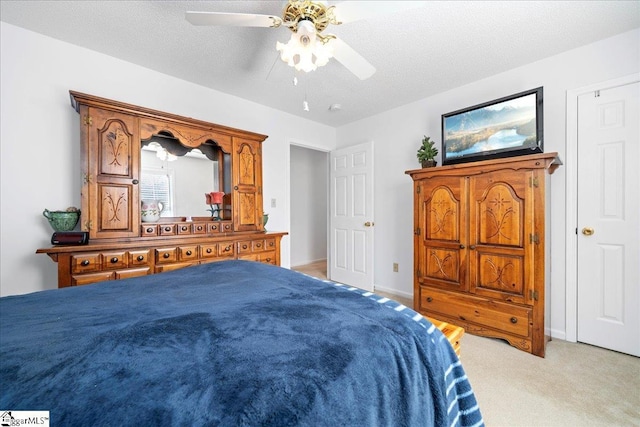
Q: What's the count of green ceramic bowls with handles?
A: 1